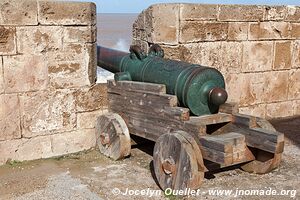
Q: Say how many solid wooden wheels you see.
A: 3